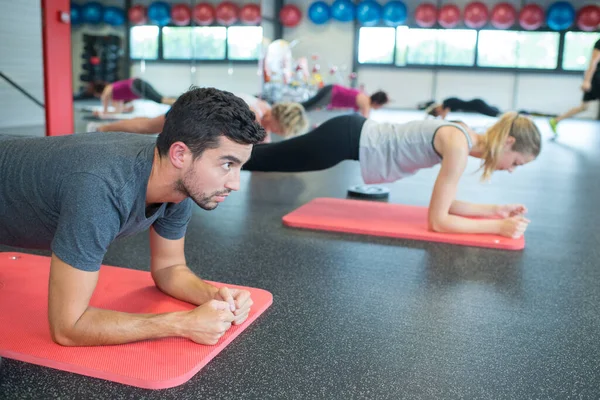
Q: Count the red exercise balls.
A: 12